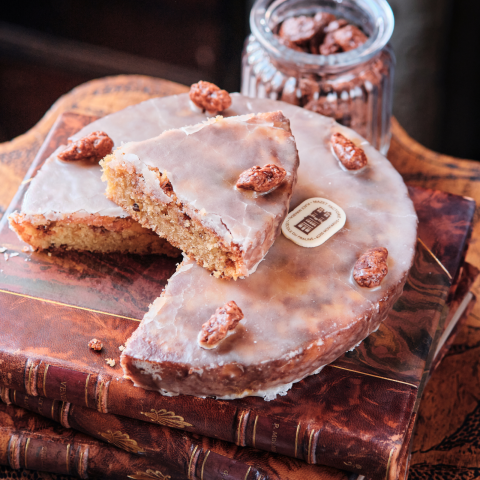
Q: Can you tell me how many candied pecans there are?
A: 6